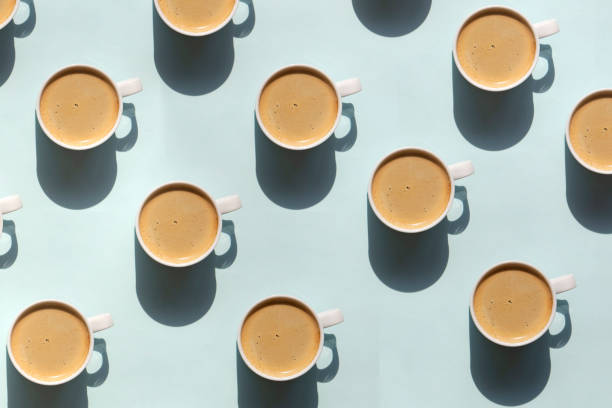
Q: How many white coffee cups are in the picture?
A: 12